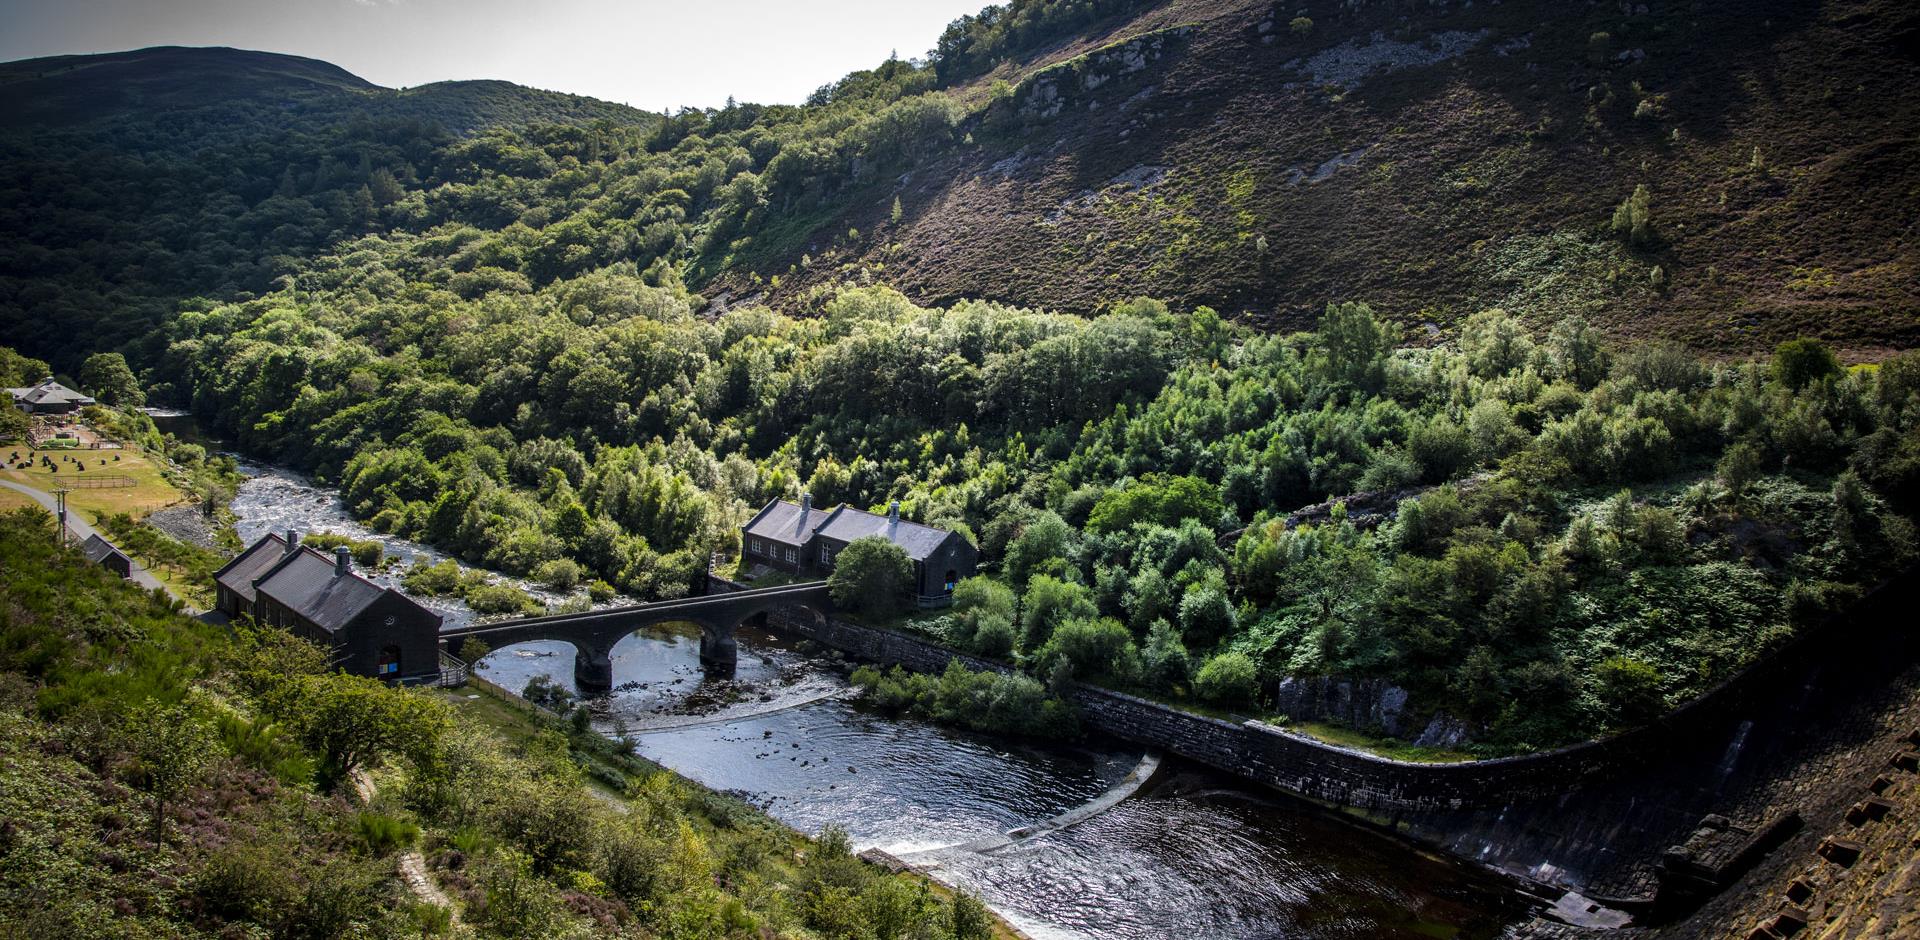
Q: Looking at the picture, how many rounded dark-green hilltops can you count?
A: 2